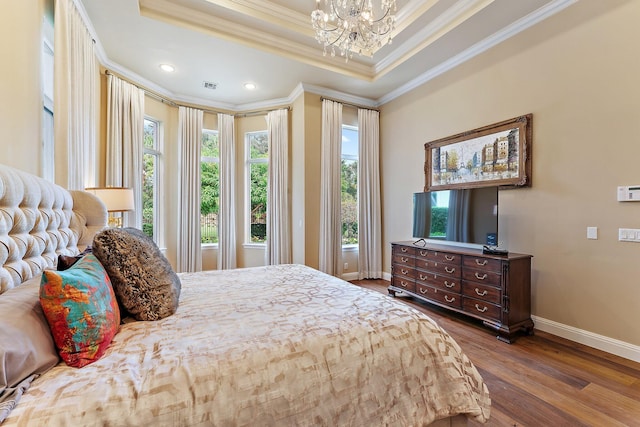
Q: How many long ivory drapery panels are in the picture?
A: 7